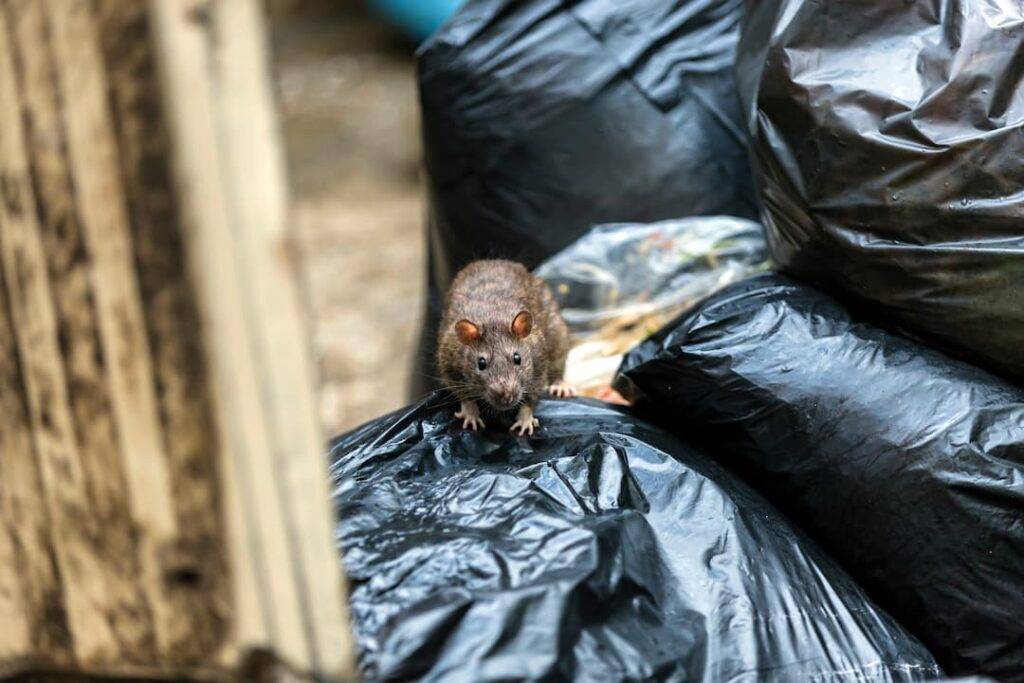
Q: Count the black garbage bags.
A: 4